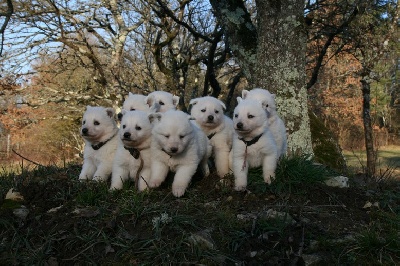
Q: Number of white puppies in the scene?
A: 8